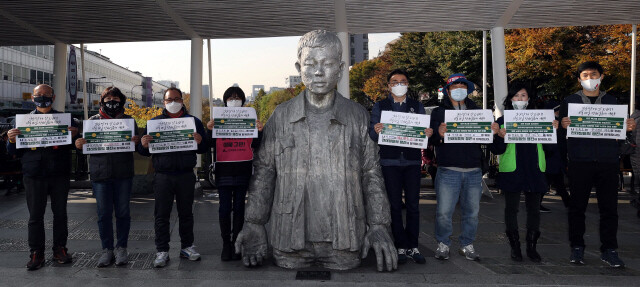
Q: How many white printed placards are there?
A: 8